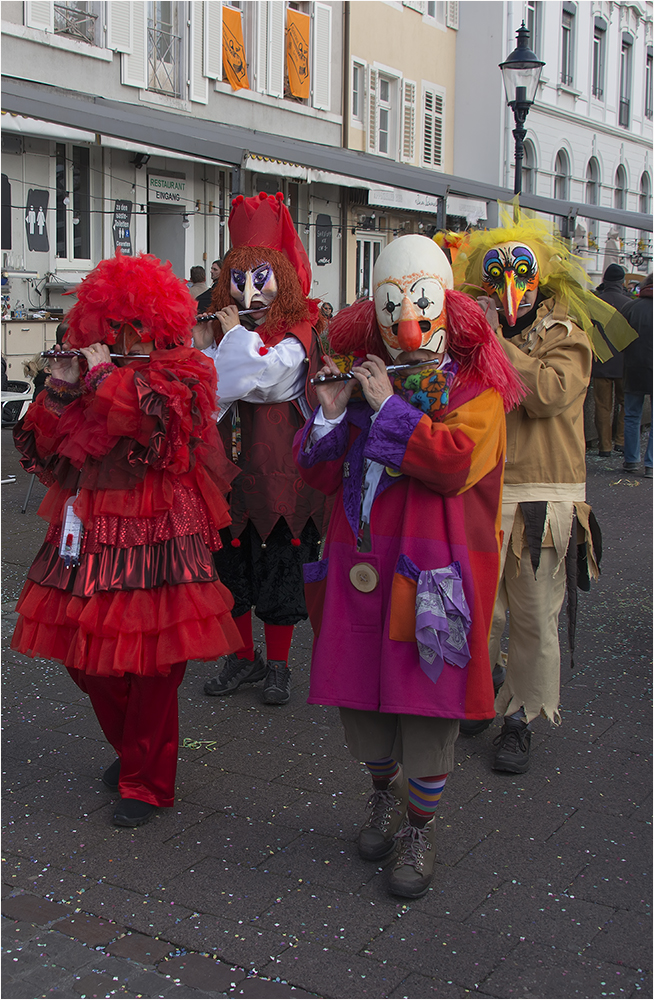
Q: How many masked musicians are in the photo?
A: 4